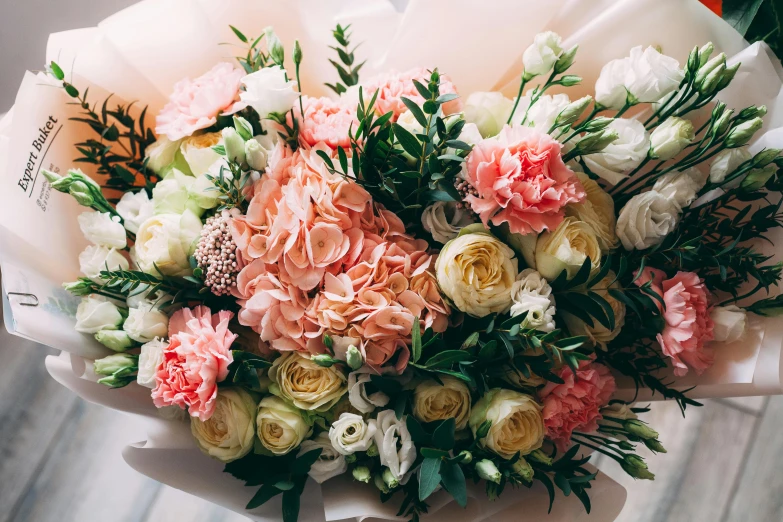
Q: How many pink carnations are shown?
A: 7